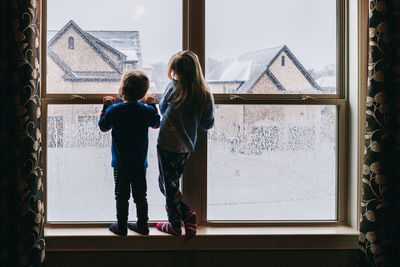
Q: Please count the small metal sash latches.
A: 3